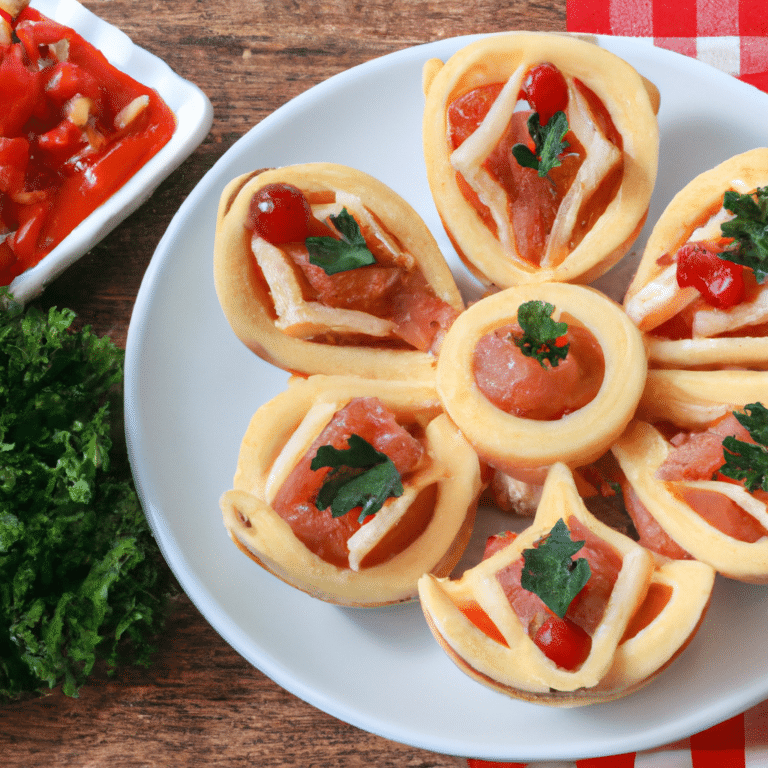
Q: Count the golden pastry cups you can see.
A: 7